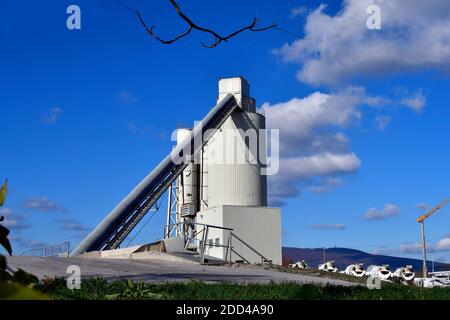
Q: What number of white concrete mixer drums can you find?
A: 5